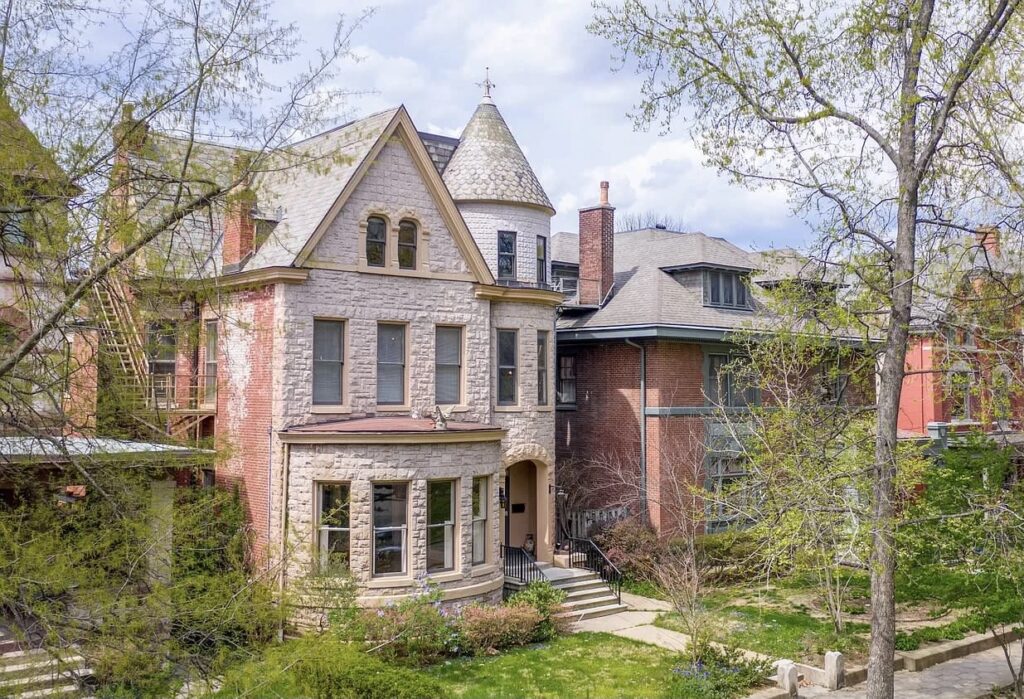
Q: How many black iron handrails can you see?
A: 2